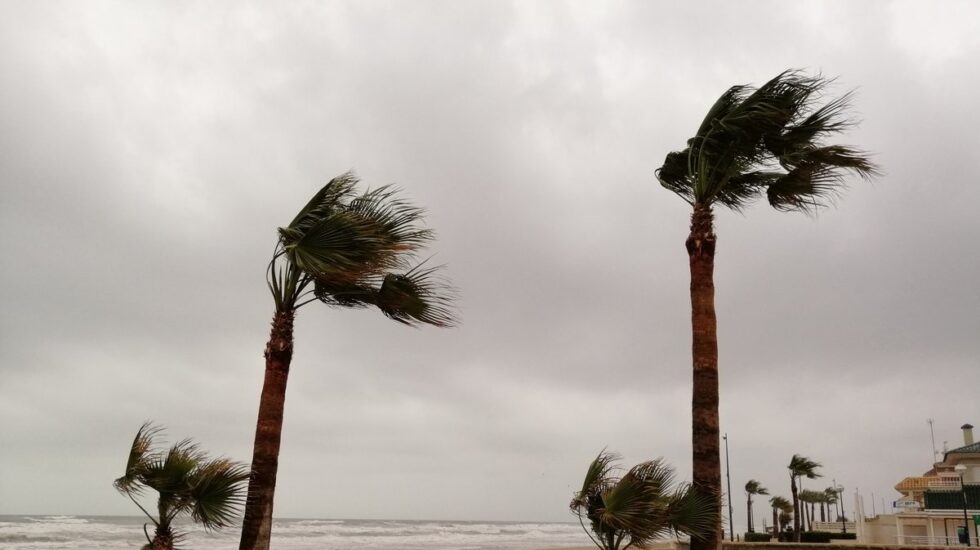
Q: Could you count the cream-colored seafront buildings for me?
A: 1